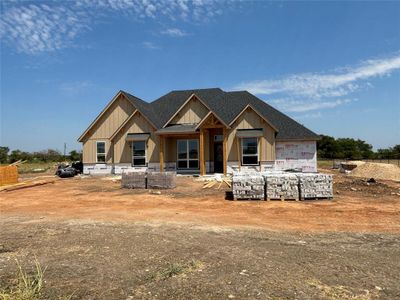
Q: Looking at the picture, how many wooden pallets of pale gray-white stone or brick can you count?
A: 3